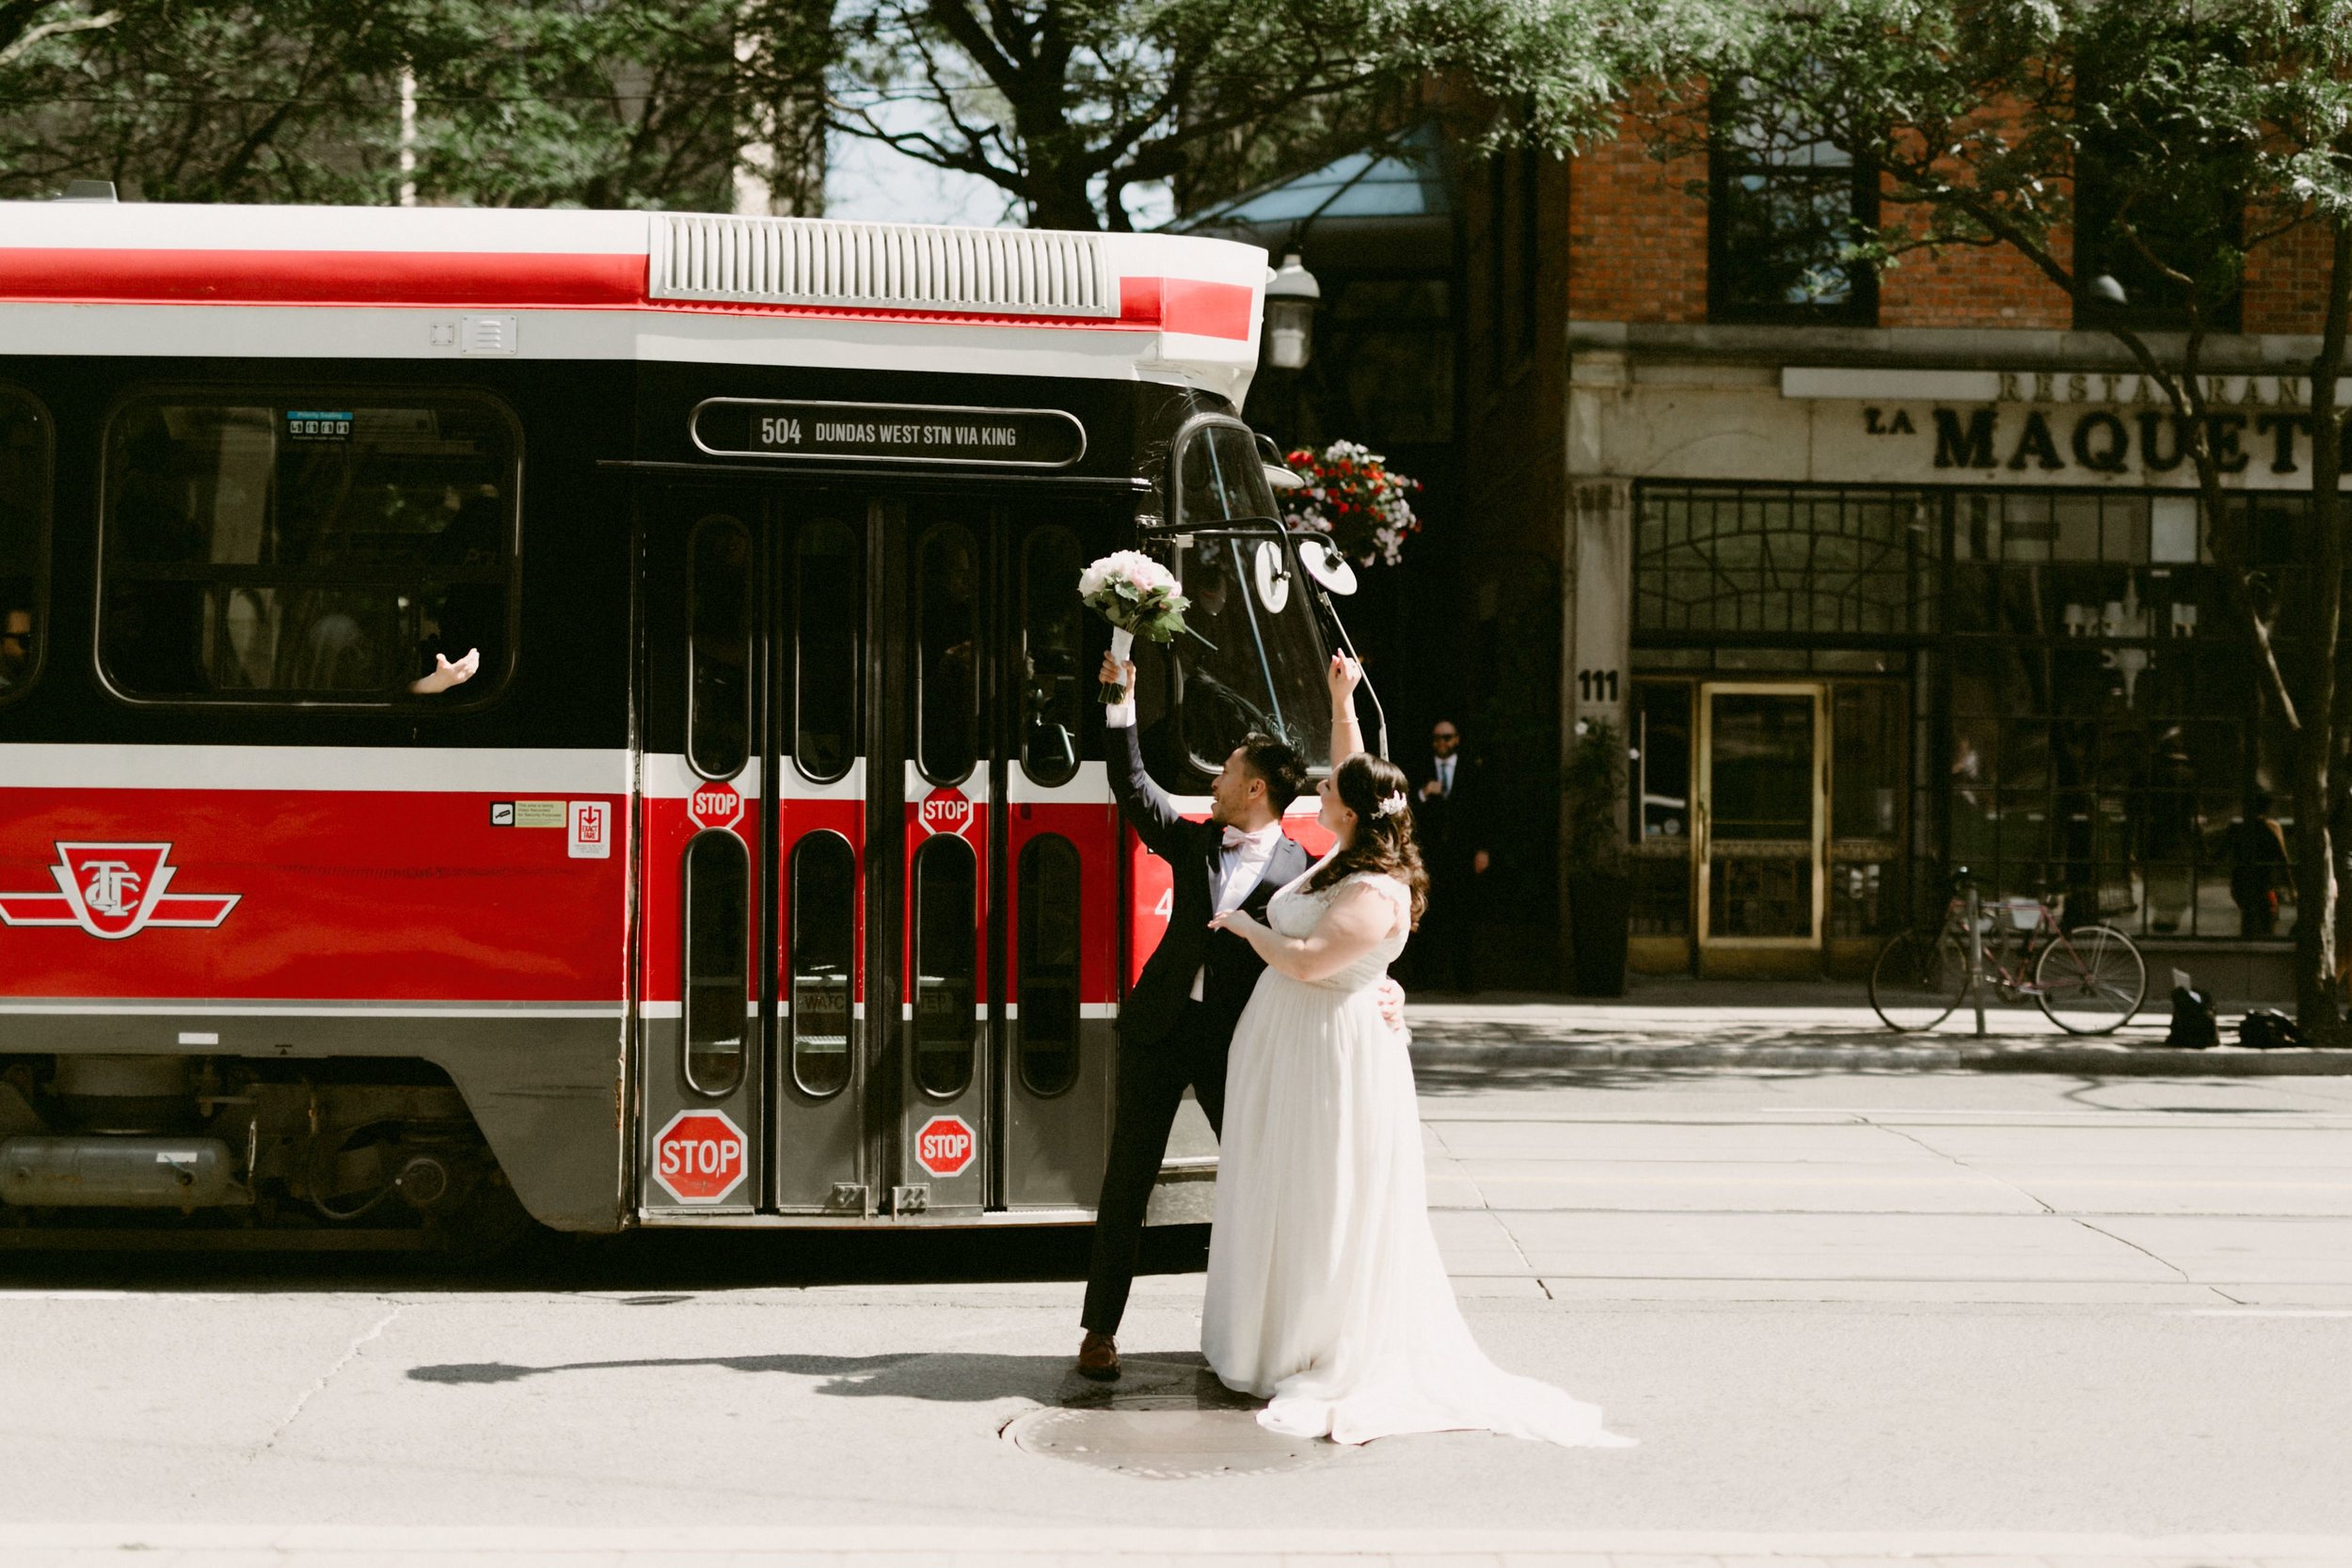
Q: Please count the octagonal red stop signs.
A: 4